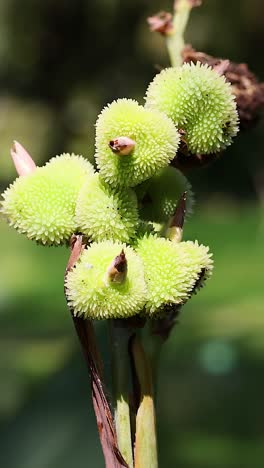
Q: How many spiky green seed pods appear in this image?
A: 7